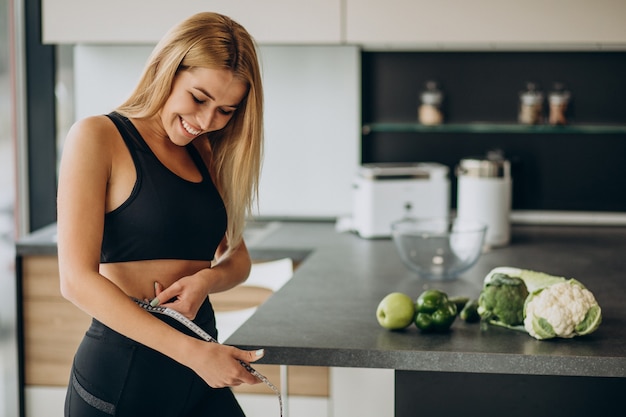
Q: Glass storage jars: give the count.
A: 3